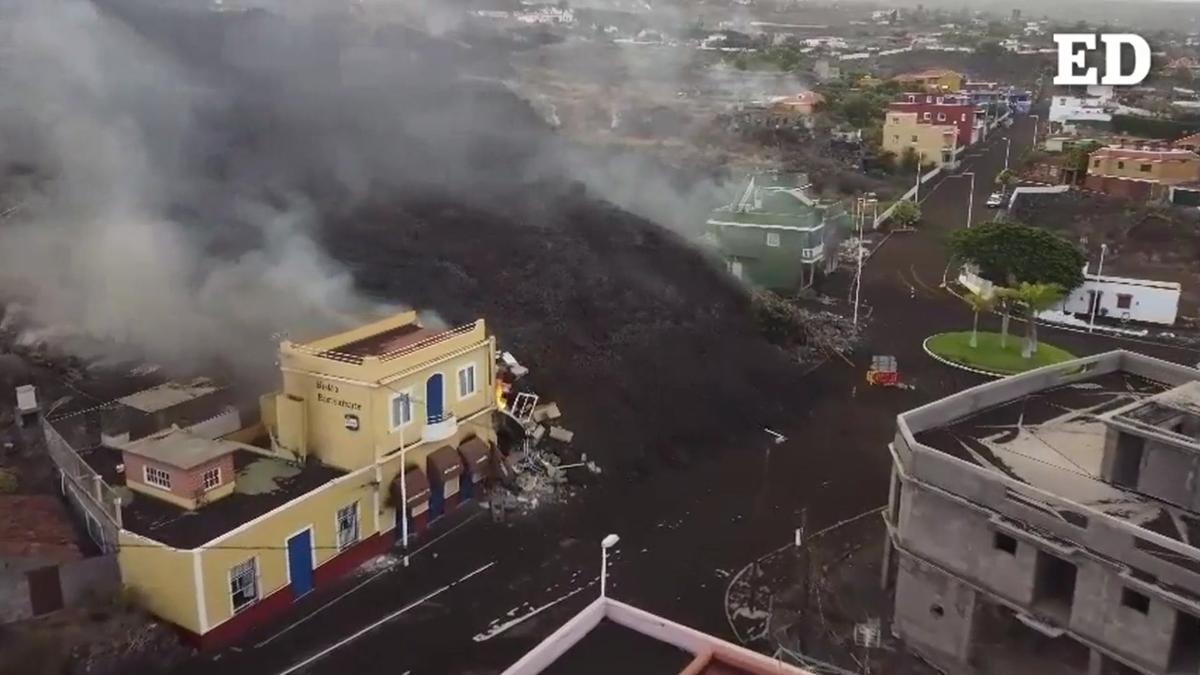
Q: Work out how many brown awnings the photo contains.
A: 3